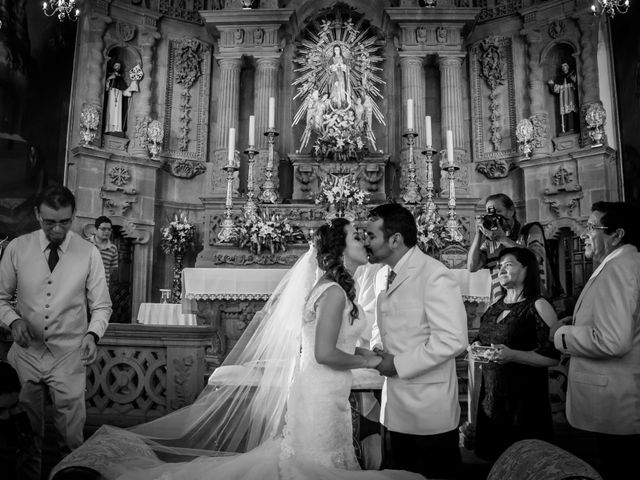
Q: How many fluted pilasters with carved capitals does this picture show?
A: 4